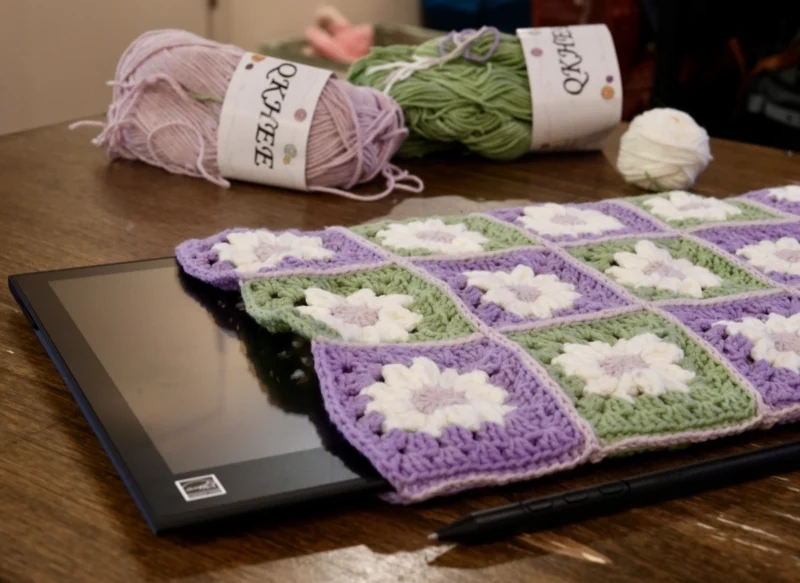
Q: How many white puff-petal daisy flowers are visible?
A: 12